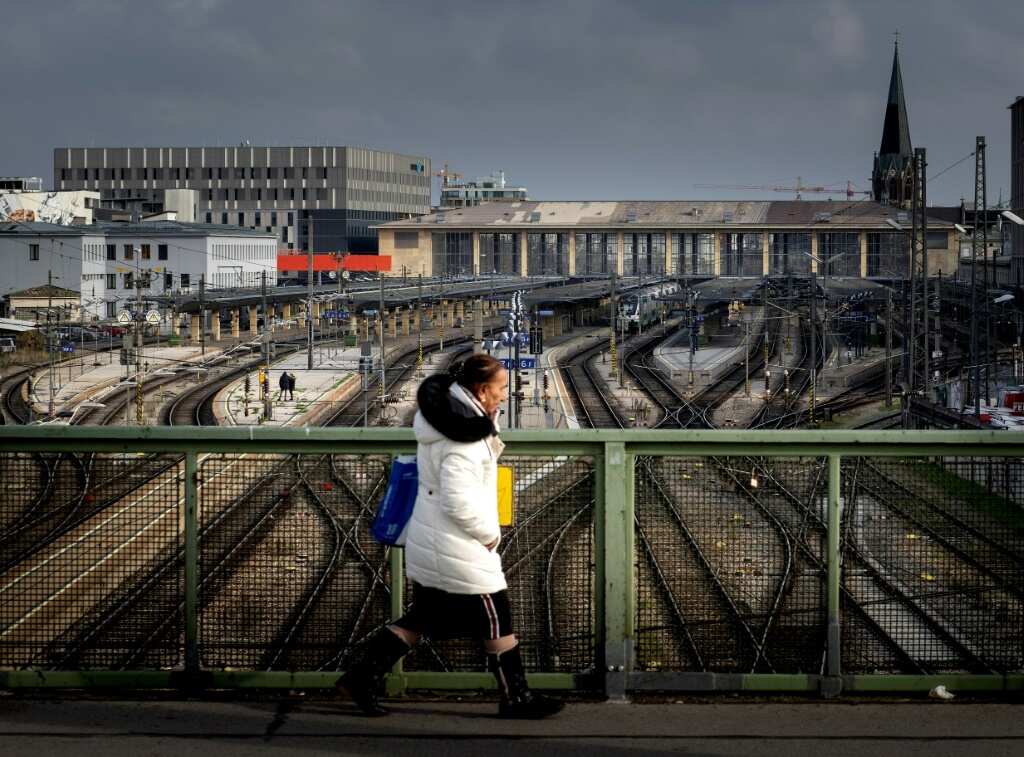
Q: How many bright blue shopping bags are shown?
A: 1